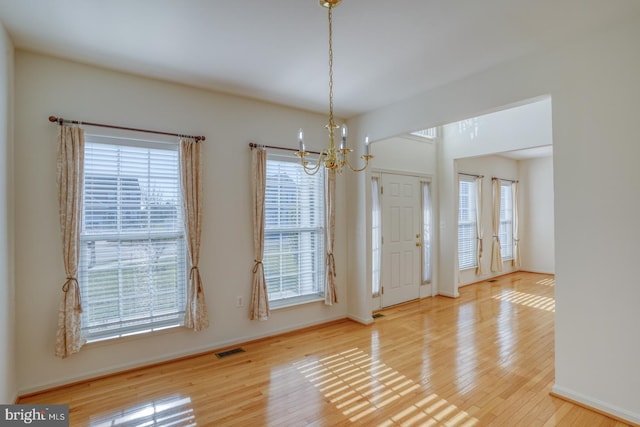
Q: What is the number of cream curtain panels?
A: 7